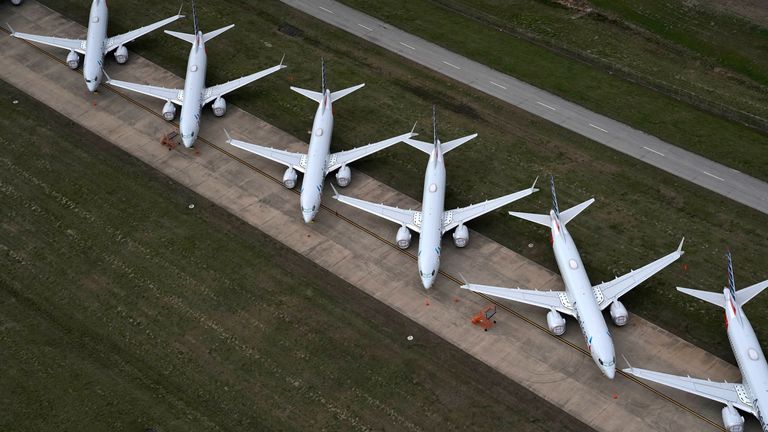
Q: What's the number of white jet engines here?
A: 11